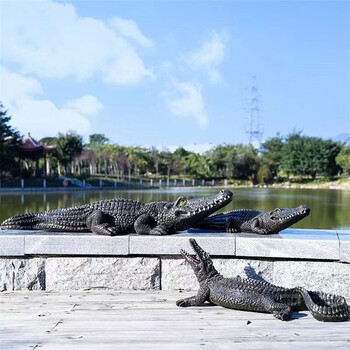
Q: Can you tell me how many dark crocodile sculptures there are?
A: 3